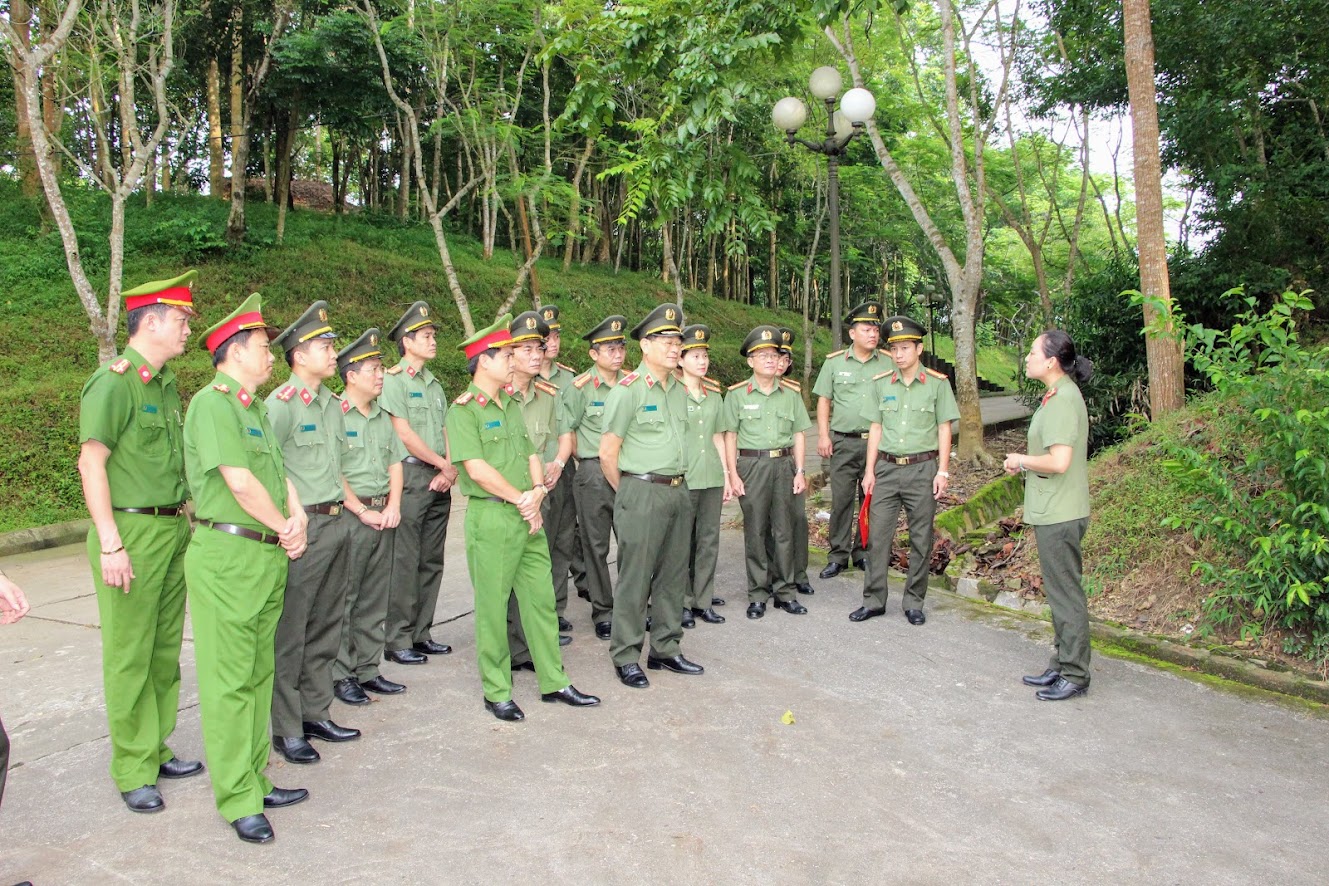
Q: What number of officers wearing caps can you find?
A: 15